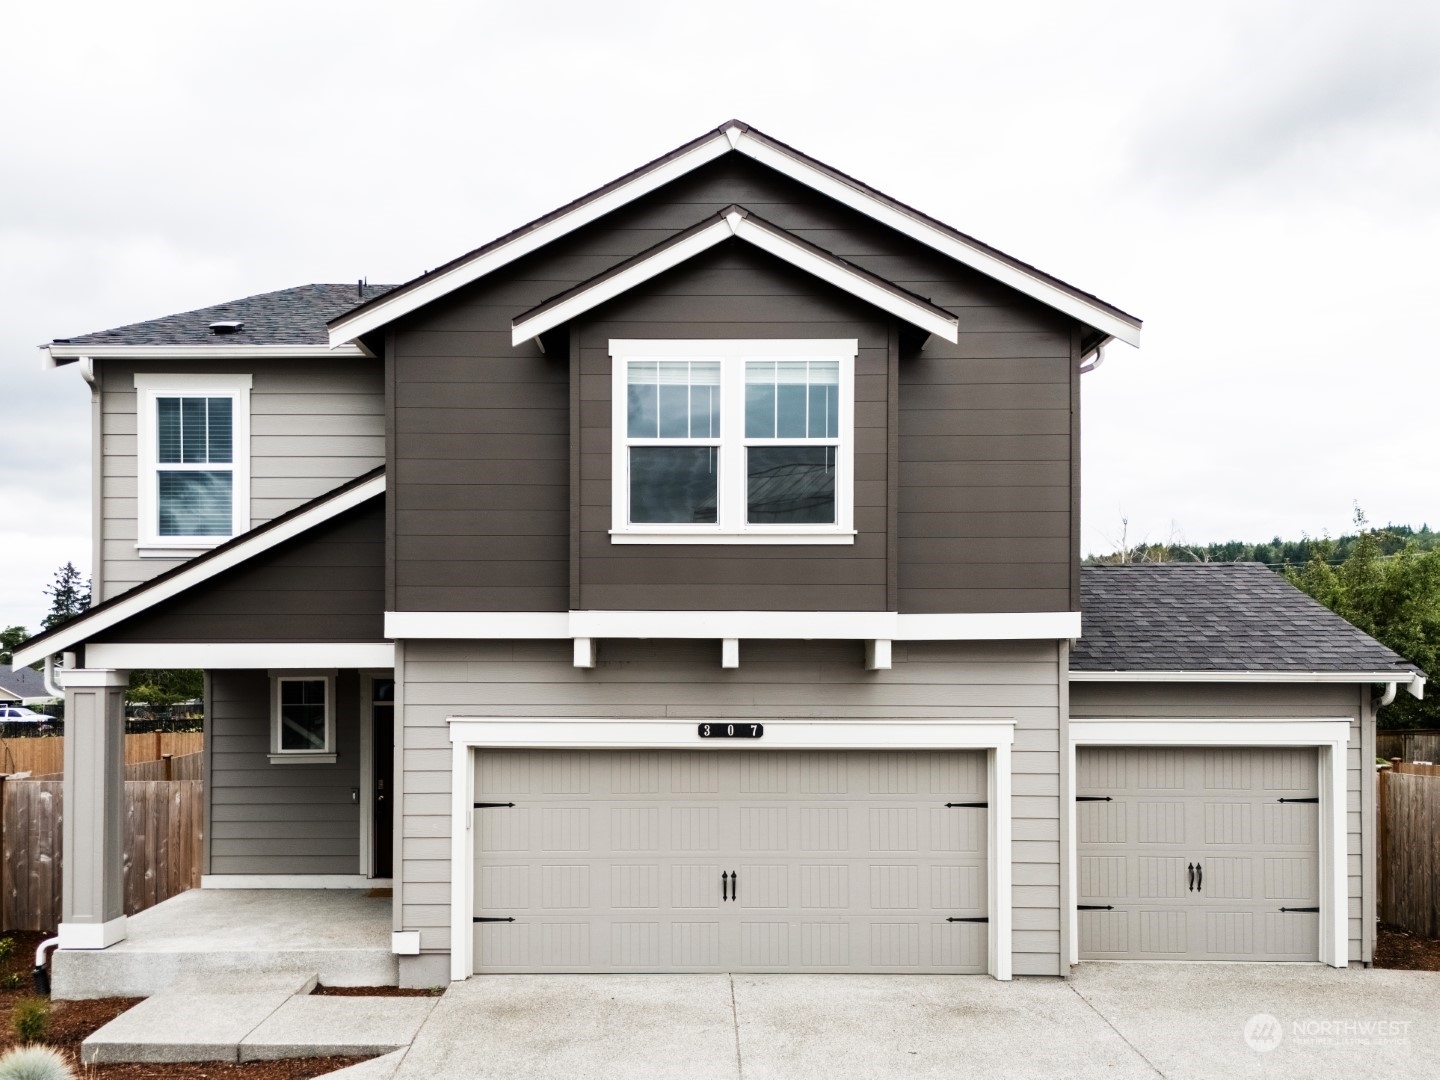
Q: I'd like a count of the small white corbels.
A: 3